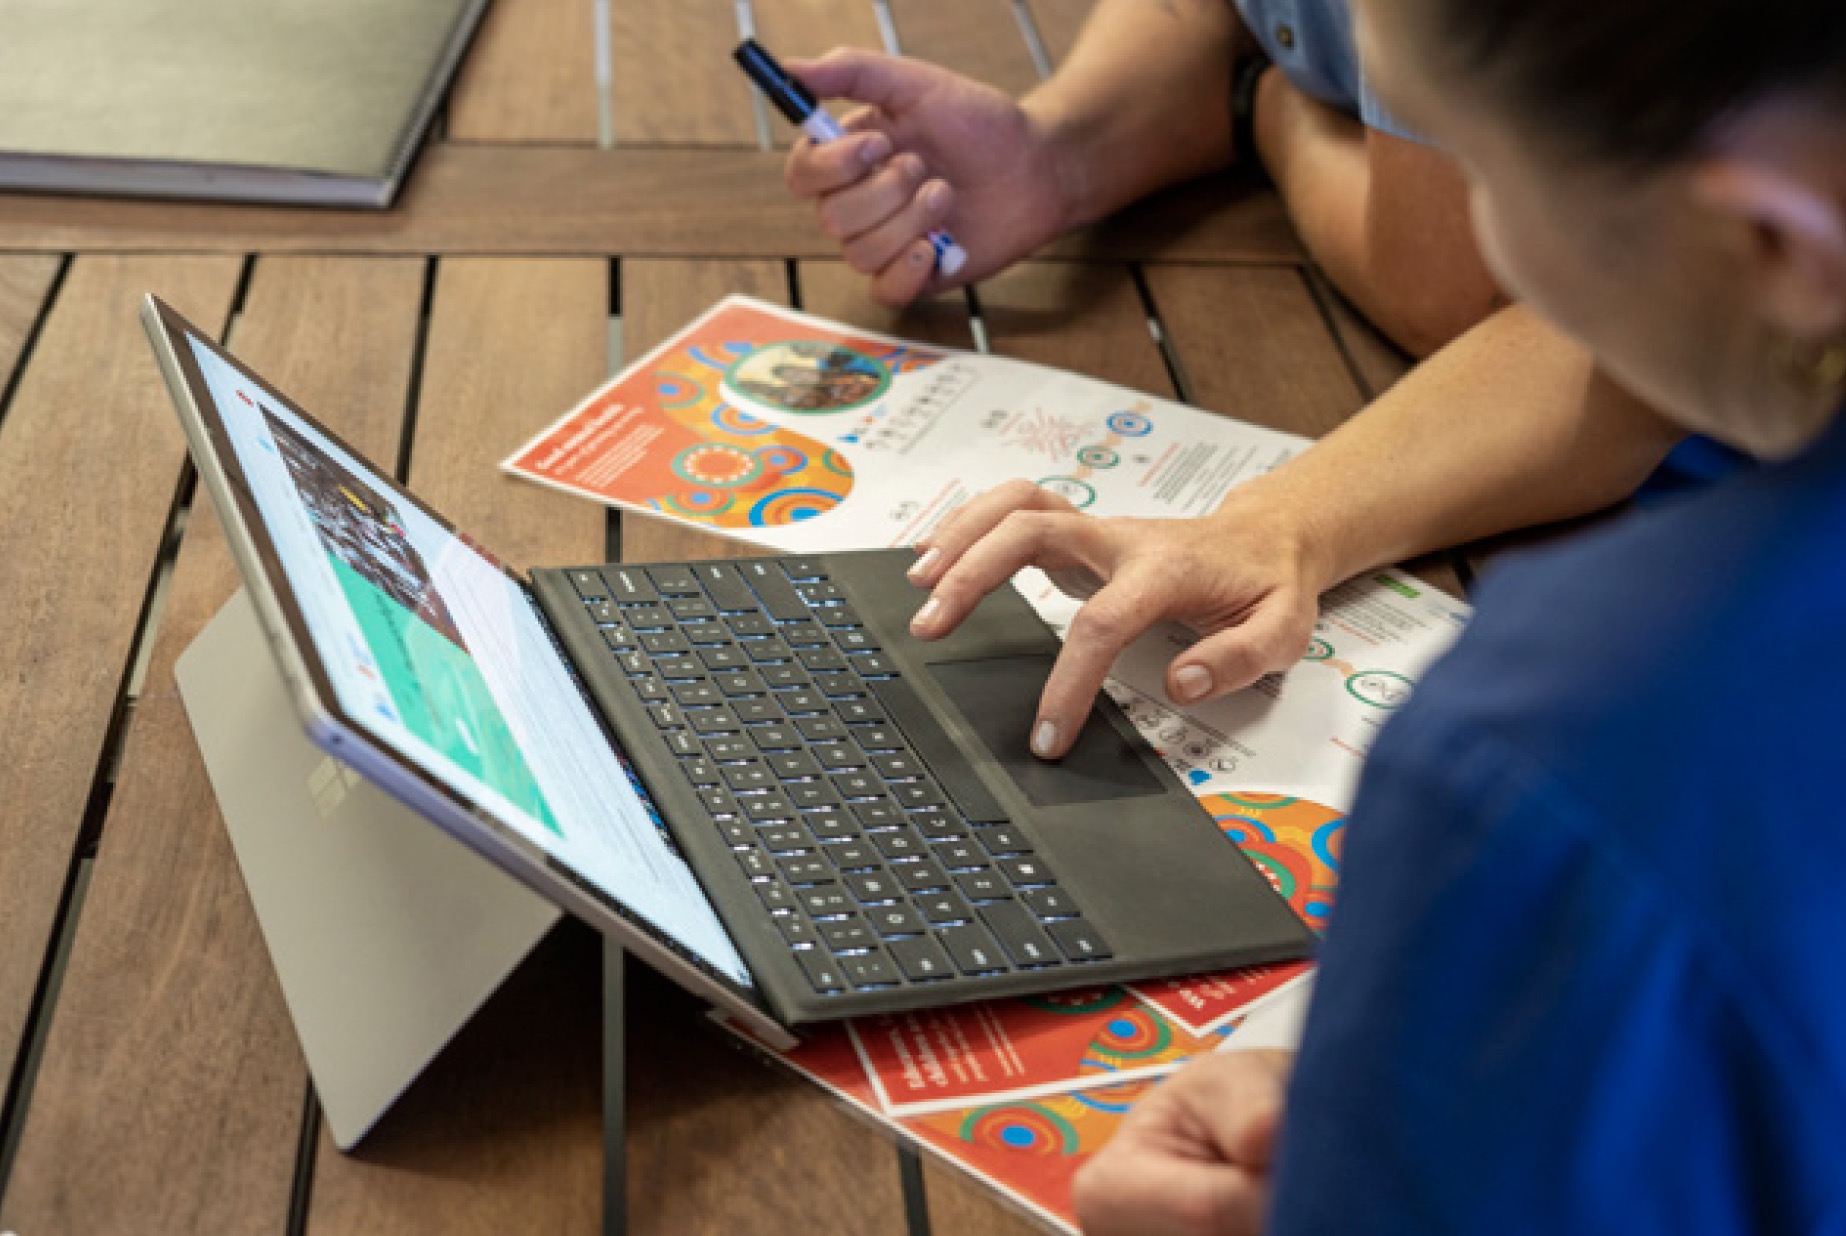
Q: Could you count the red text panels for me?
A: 3